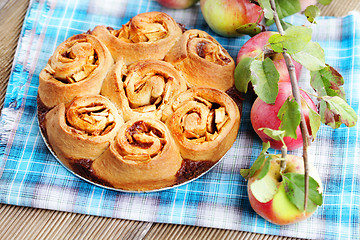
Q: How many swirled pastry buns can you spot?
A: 7